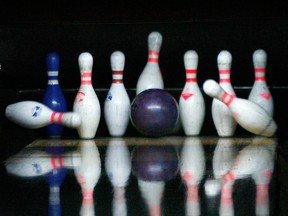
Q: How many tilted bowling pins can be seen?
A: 2